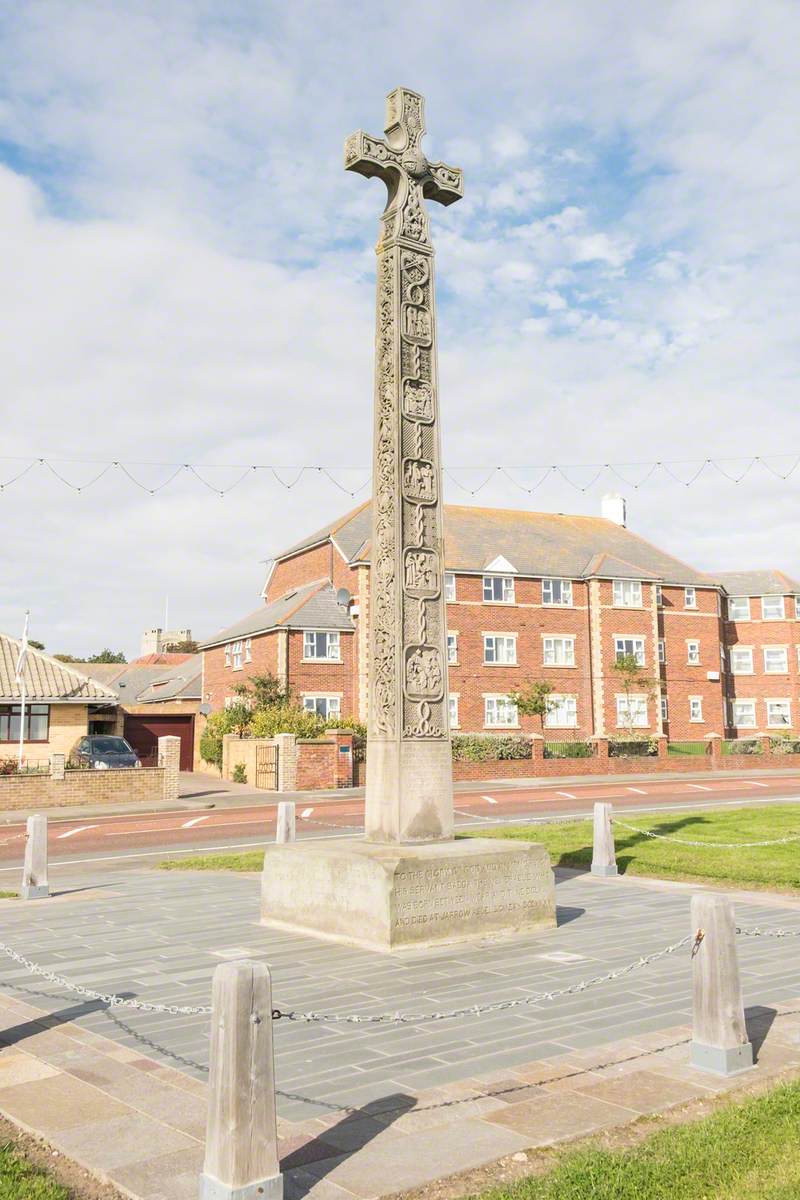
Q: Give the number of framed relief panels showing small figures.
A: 5